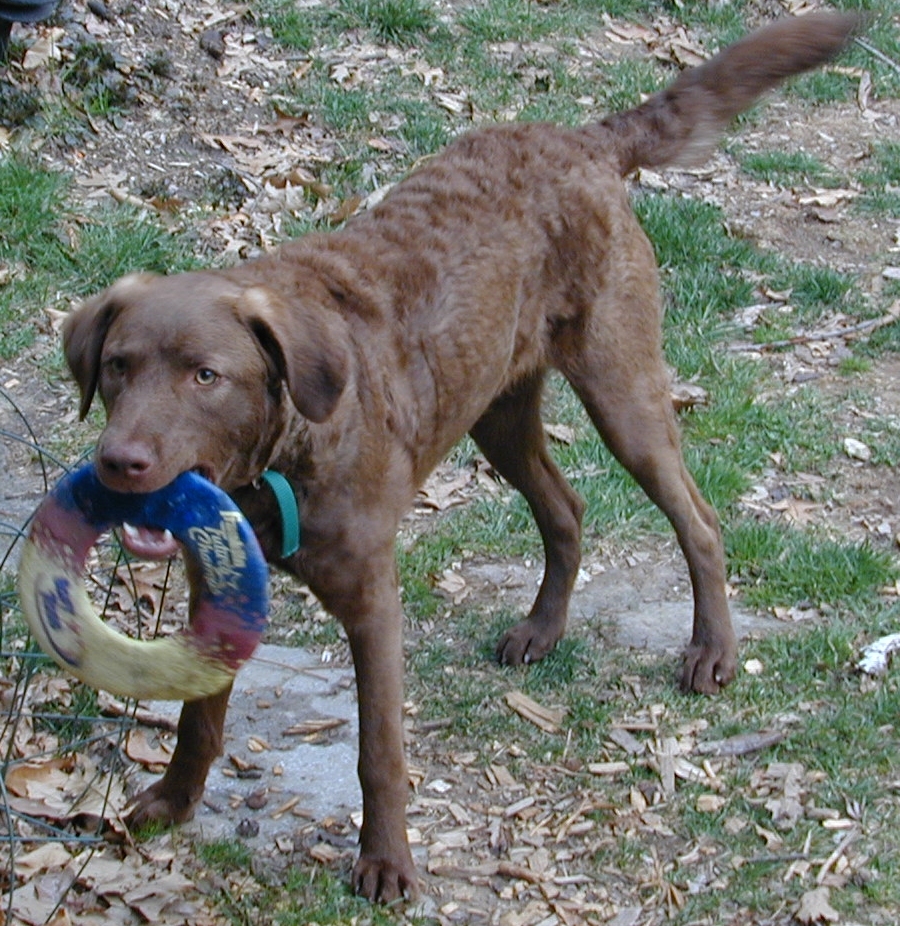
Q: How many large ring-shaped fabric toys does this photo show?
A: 1